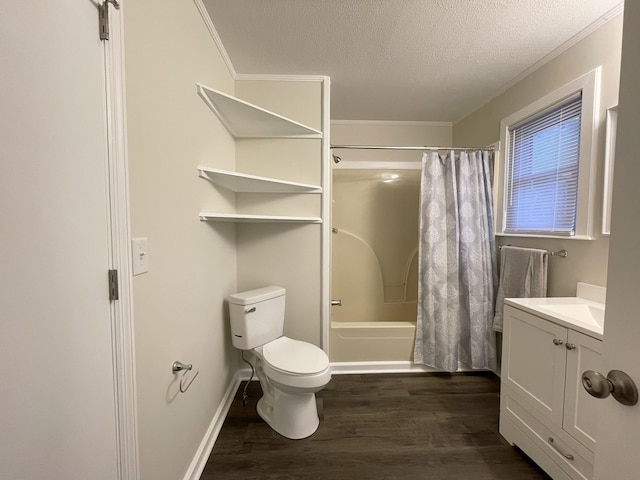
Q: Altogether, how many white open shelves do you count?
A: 3